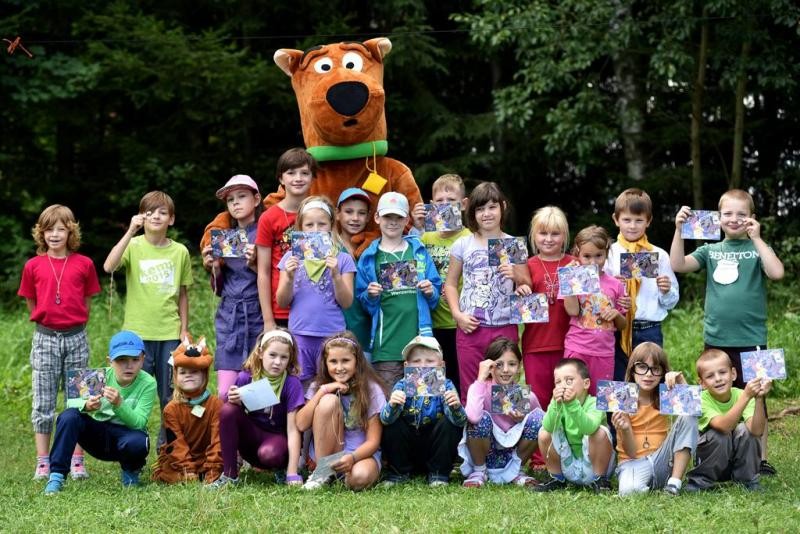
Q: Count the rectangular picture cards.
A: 15